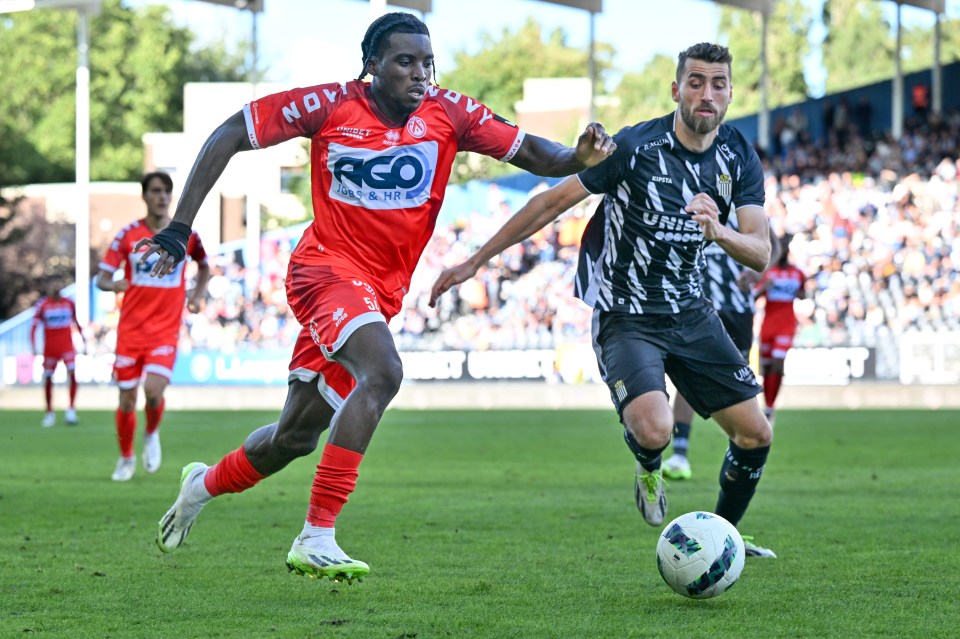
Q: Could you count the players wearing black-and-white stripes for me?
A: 2